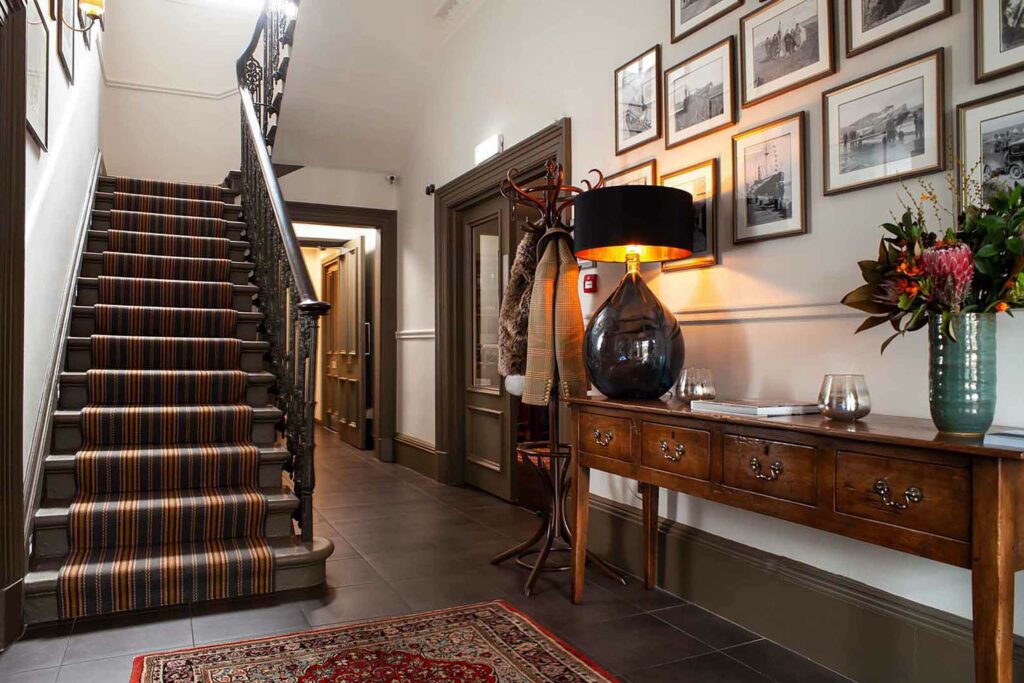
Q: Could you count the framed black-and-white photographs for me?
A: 11